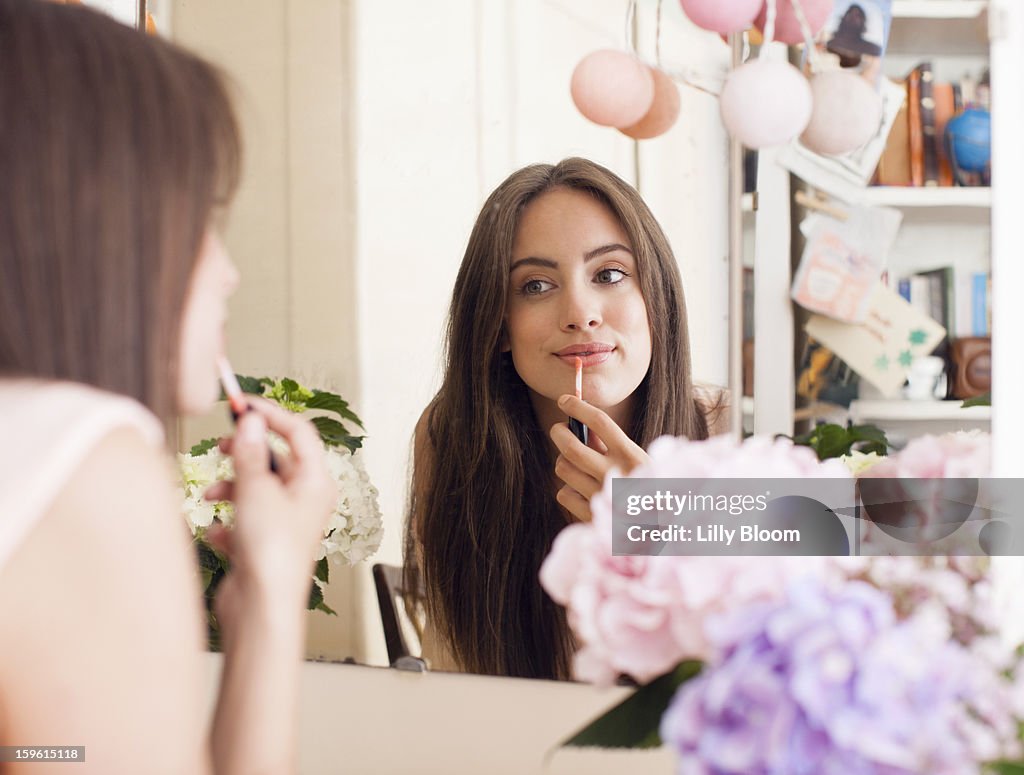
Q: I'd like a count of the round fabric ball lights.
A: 6